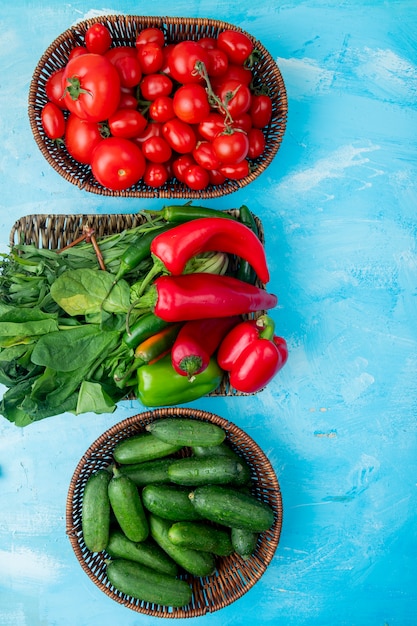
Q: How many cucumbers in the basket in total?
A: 14